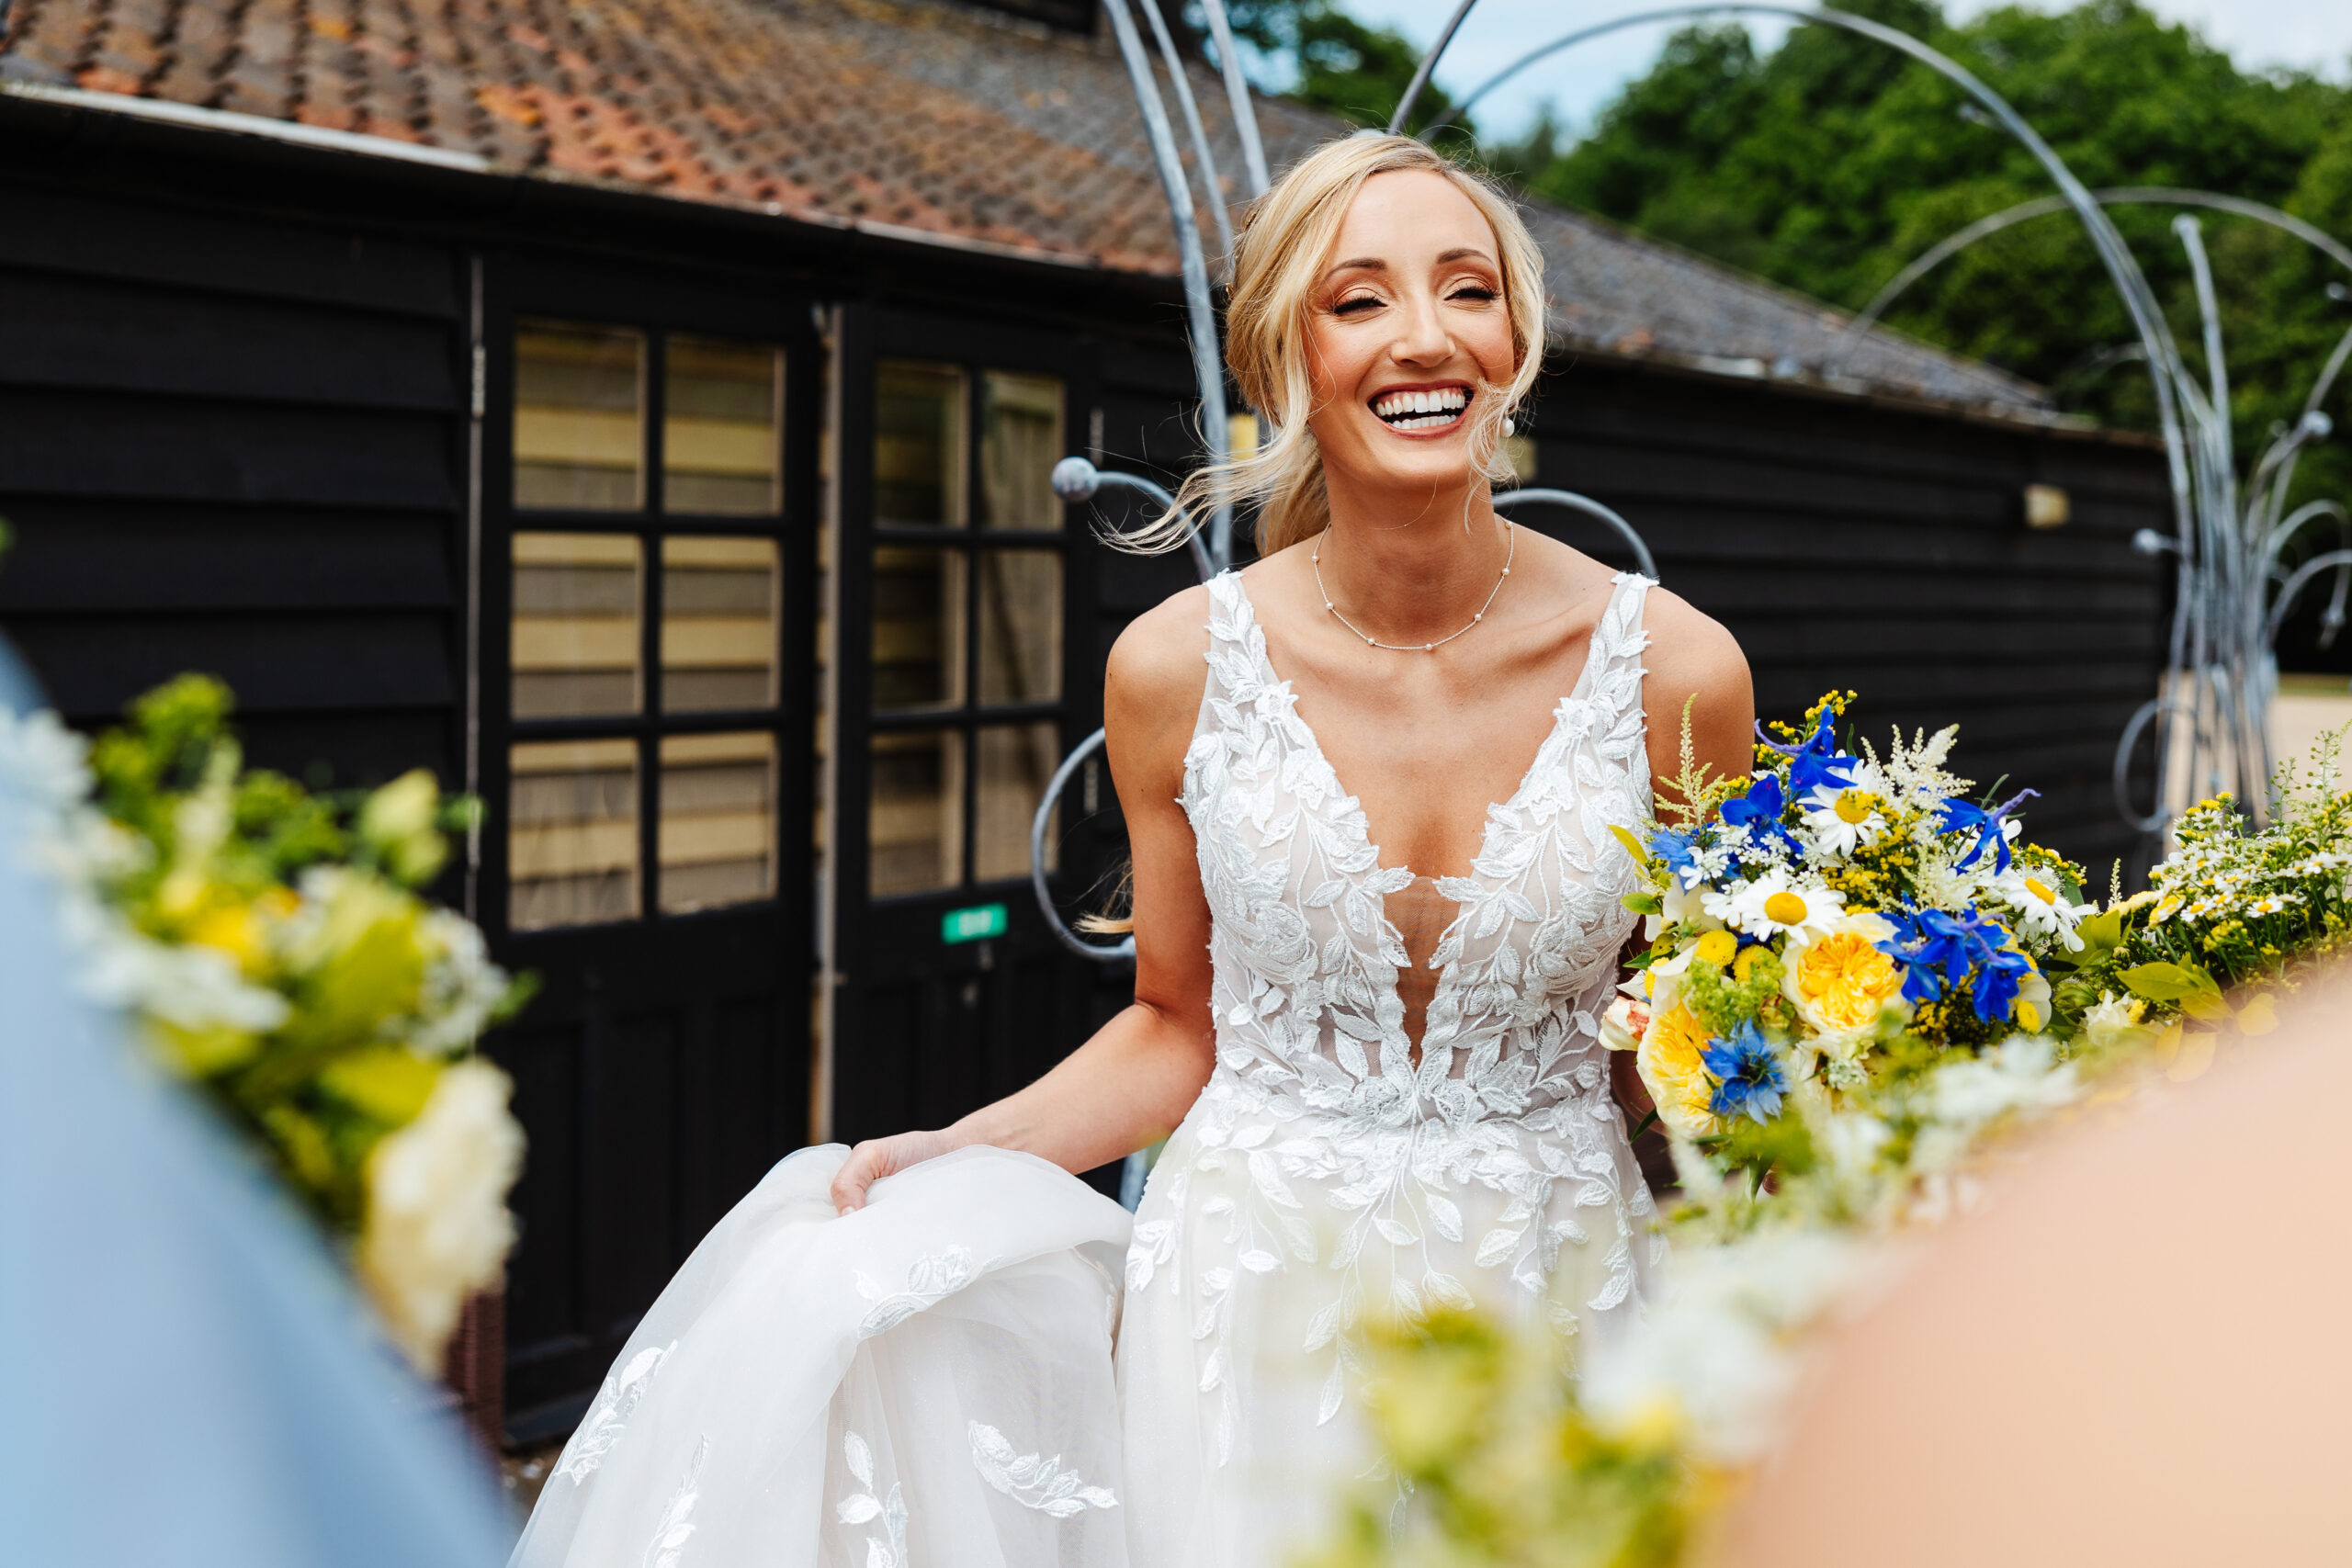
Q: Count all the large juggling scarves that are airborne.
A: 0